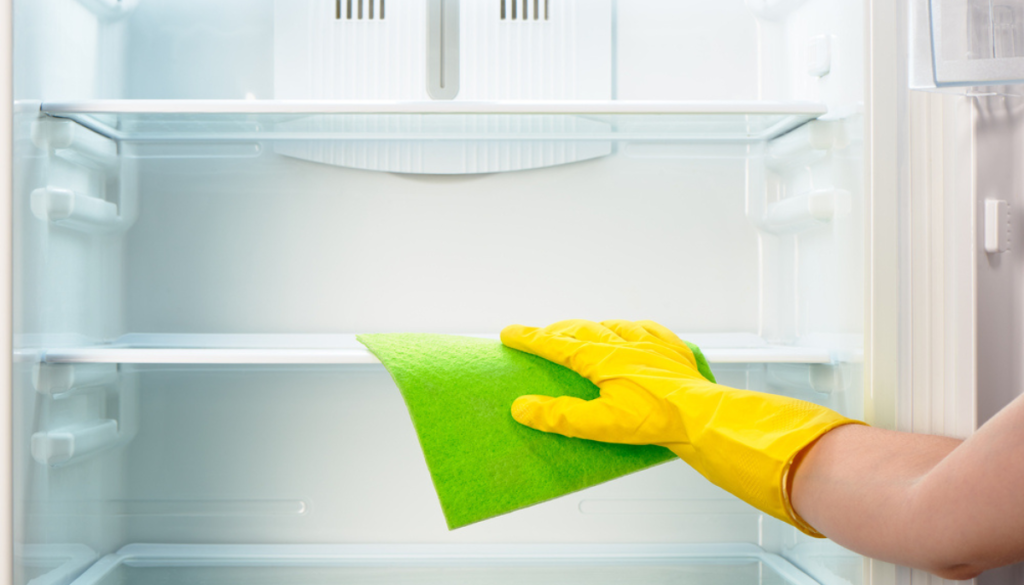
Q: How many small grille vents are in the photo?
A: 2